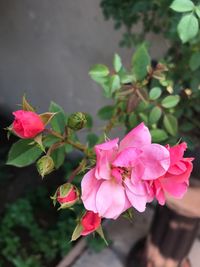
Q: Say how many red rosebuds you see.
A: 3